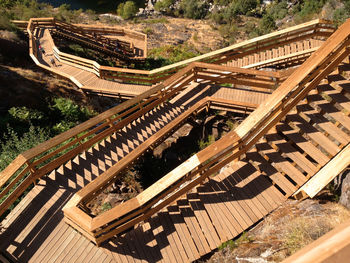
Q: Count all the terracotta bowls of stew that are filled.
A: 0